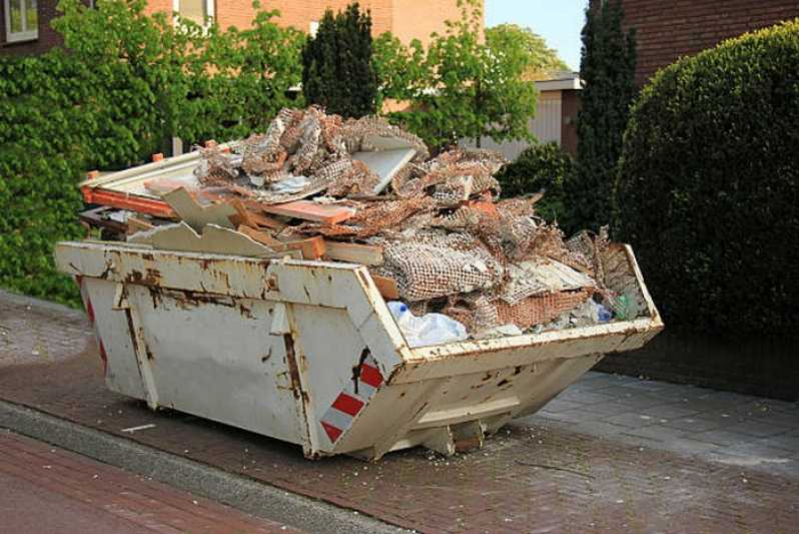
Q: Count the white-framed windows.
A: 2